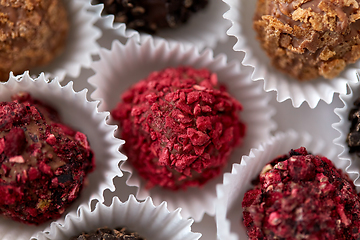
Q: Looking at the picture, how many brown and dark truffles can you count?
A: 5